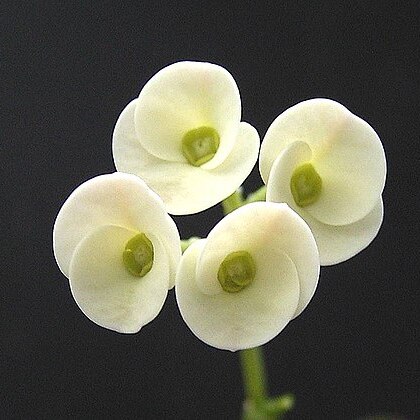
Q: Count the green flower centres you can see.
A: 4